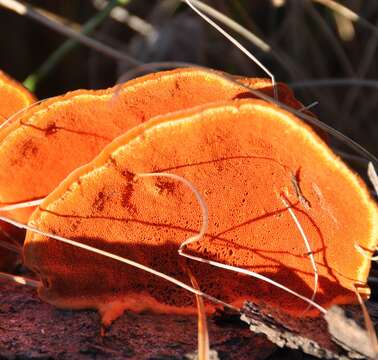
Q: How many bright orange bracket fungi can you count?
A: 3